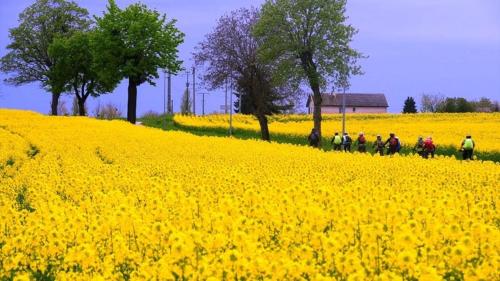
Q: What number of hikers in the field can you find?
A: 9